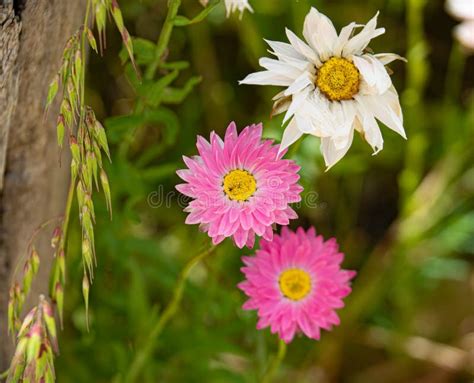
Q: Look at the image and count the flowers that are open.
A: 3